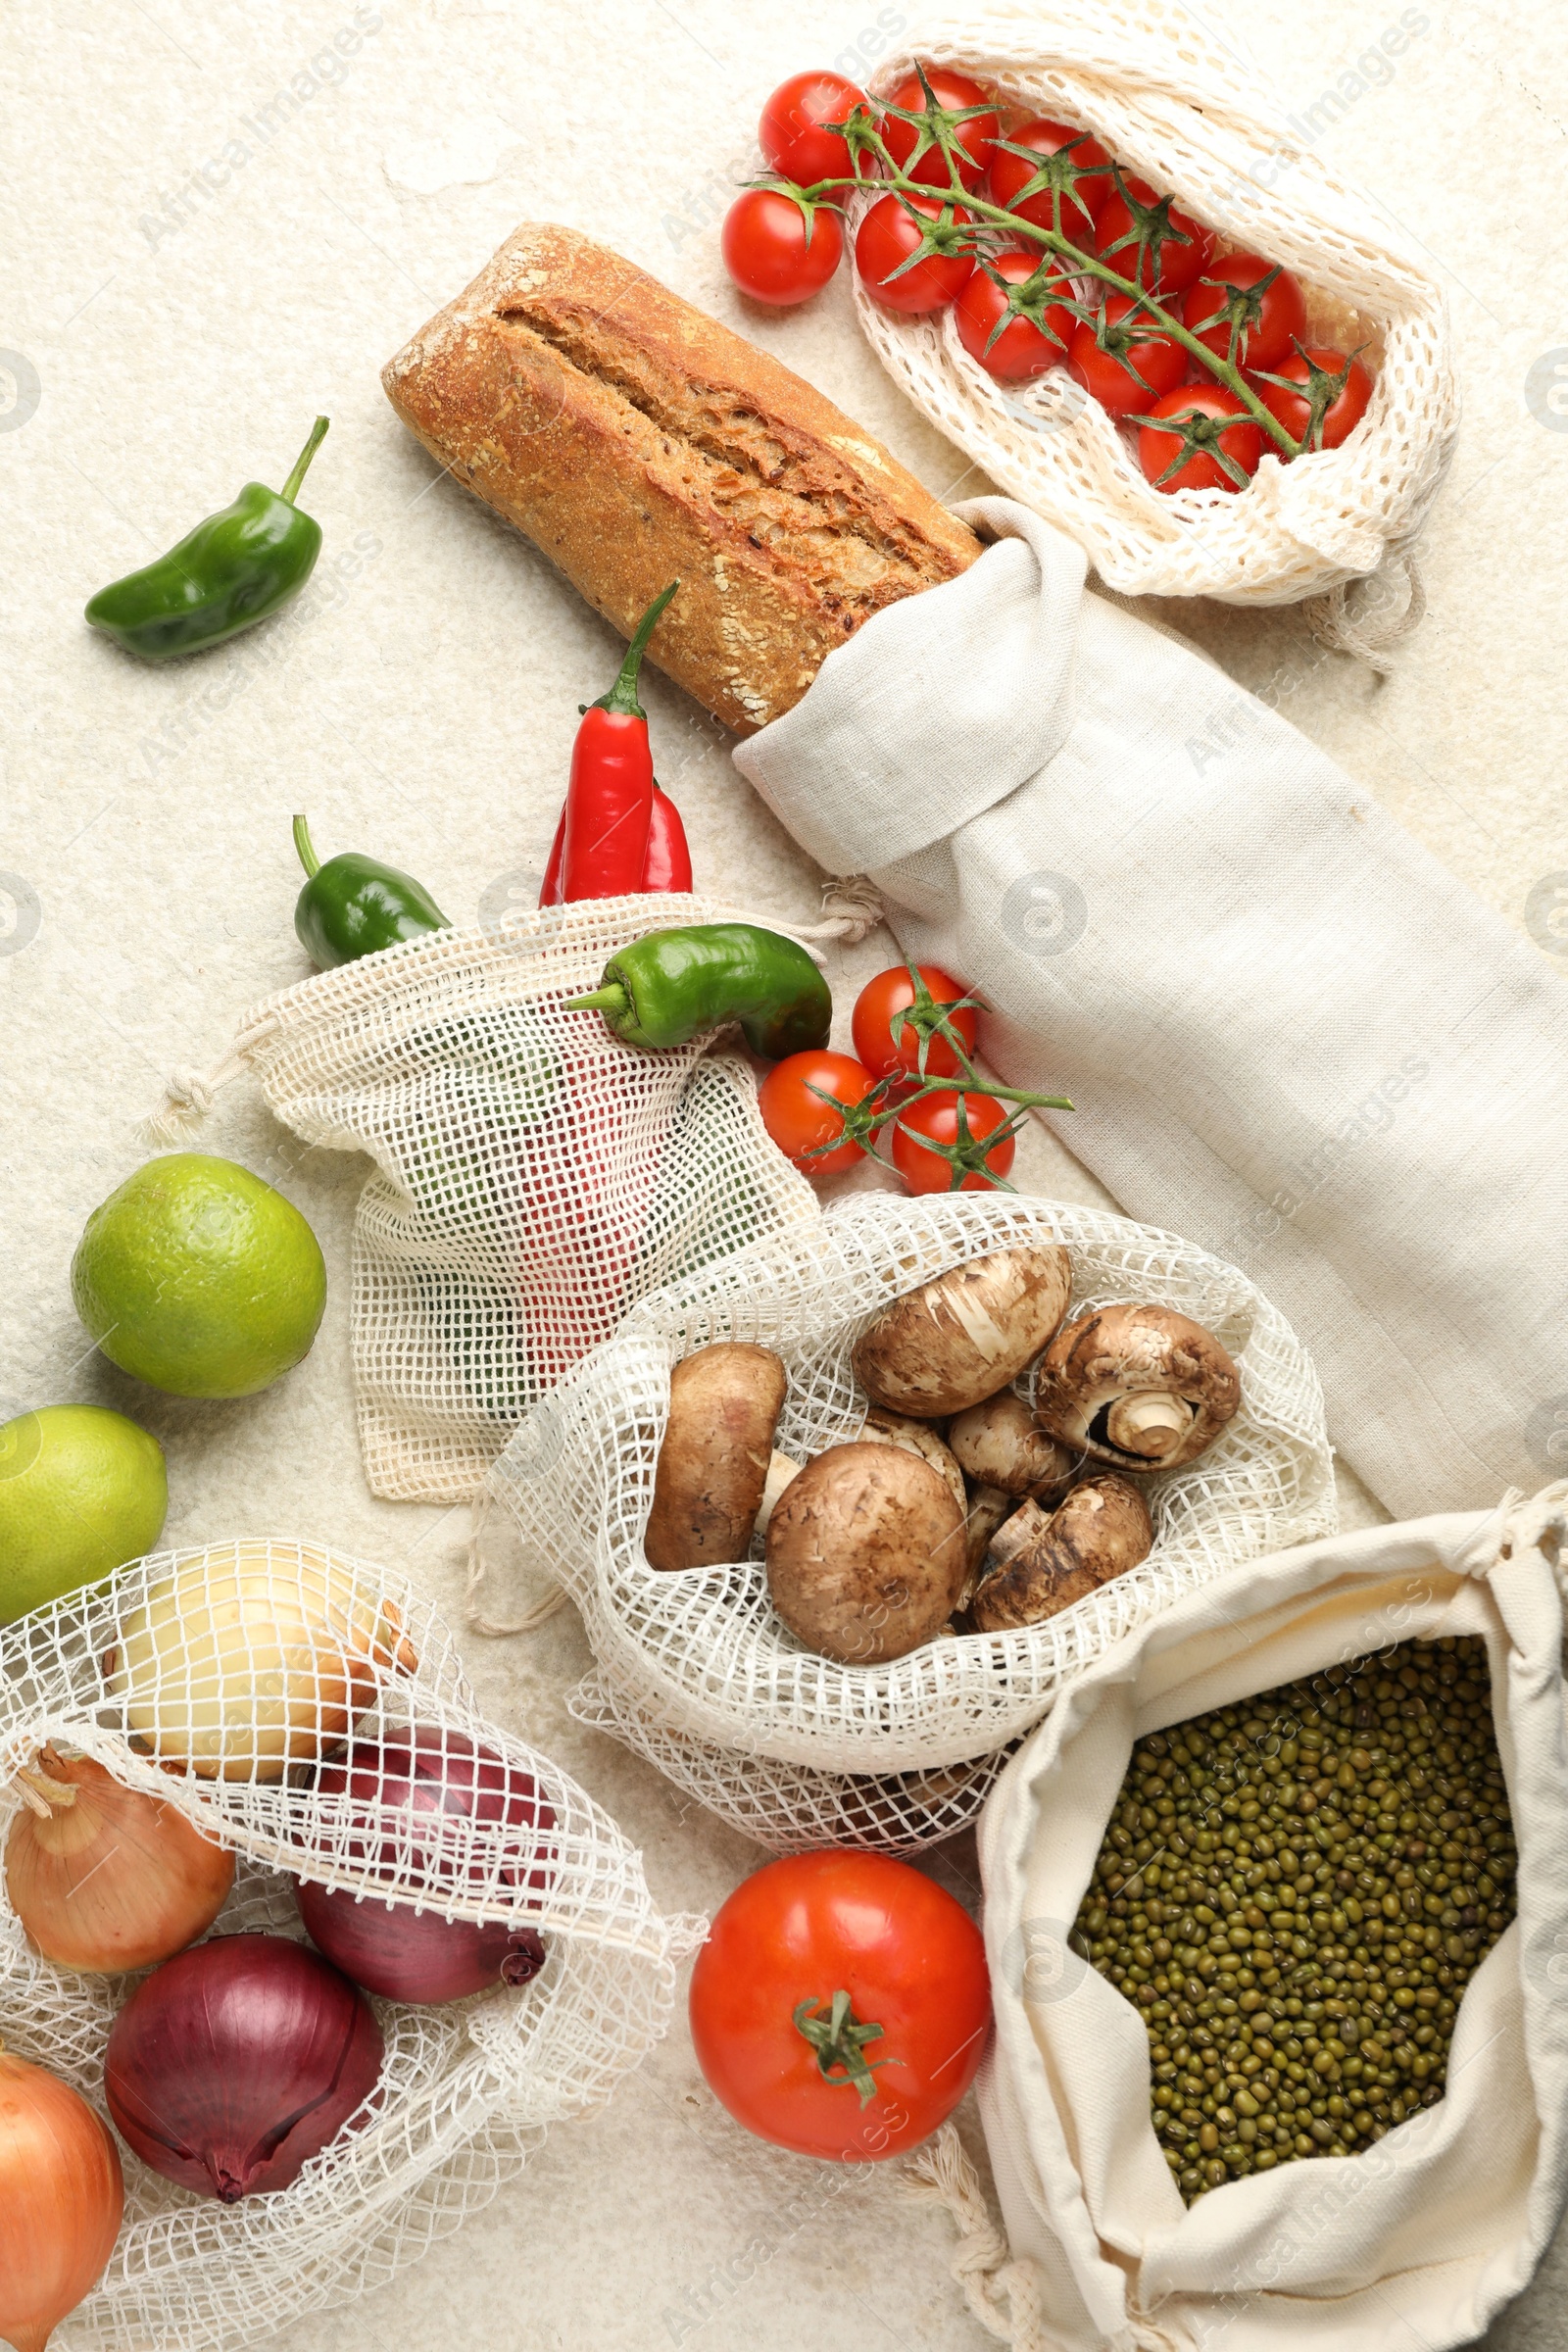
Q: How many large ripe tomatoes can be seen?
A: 1